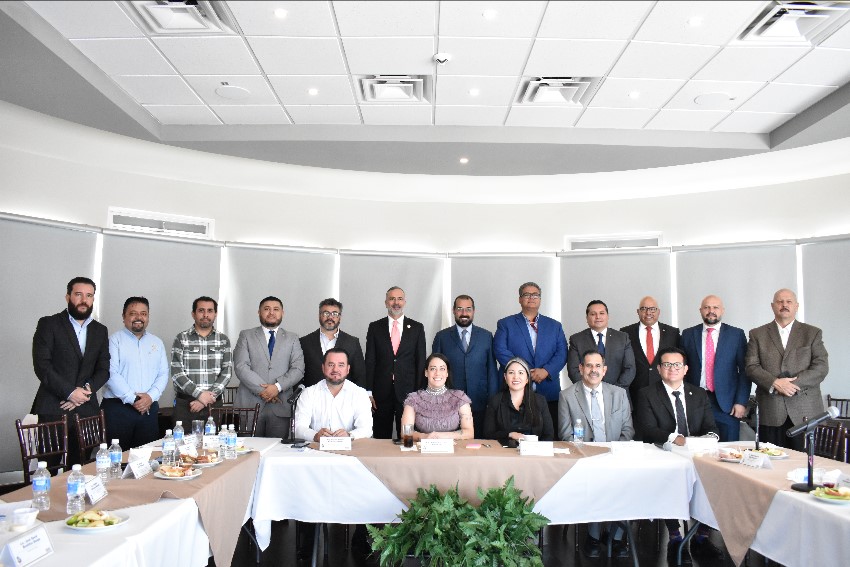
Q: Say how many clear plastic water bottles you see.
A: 10